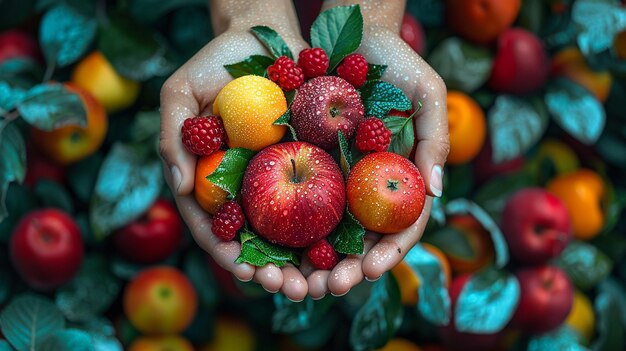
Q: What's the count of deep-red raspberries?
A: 7